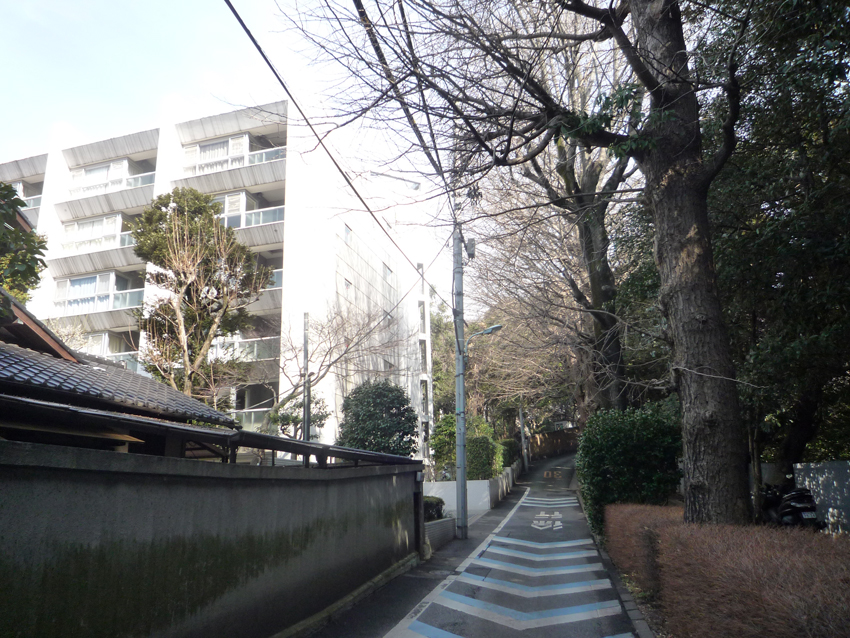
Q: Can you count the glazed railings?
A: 10